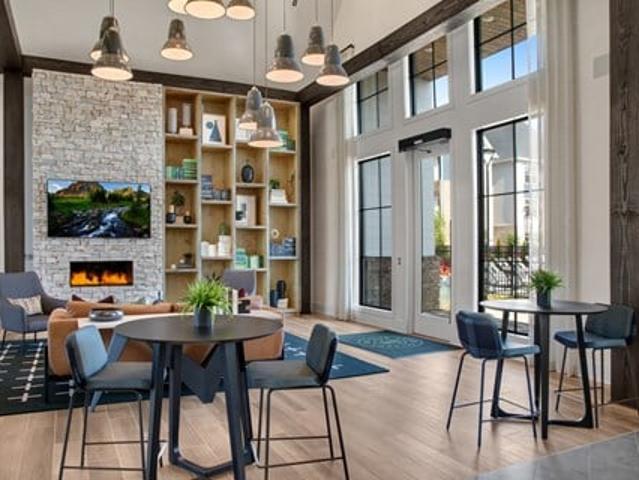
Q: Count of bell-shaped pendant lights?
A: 11